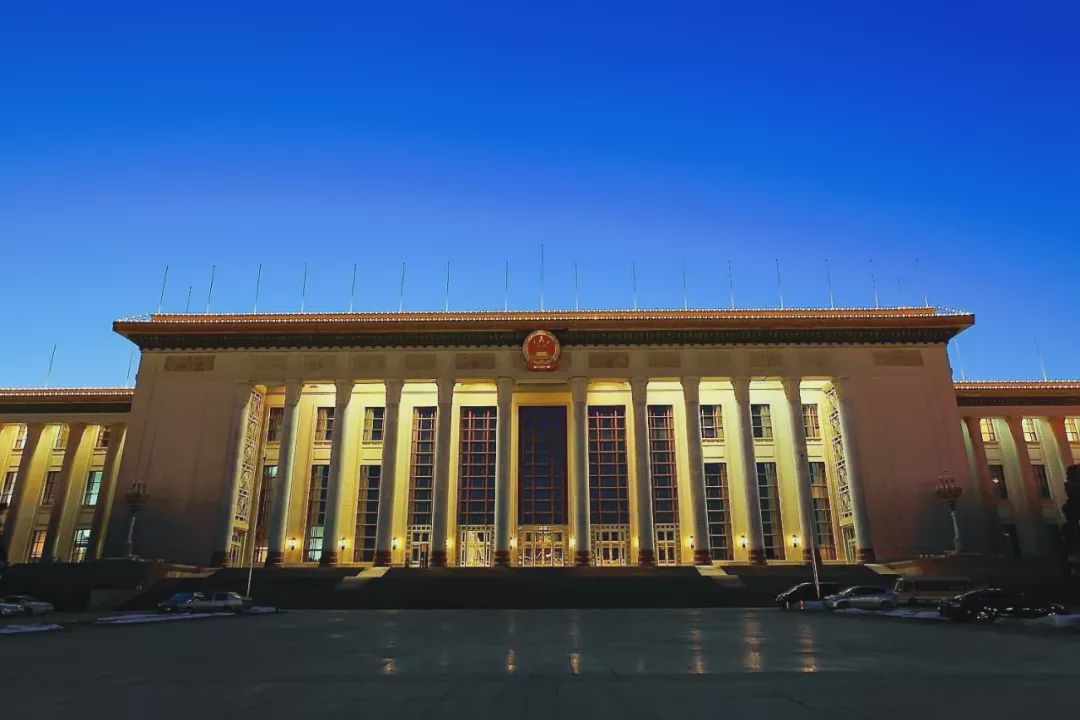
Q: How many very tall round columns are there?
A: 12